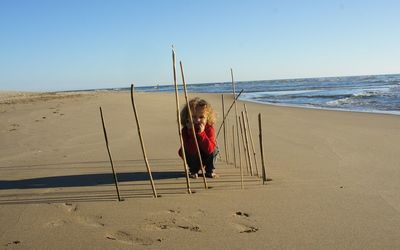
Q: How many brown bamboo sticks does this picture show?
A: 12